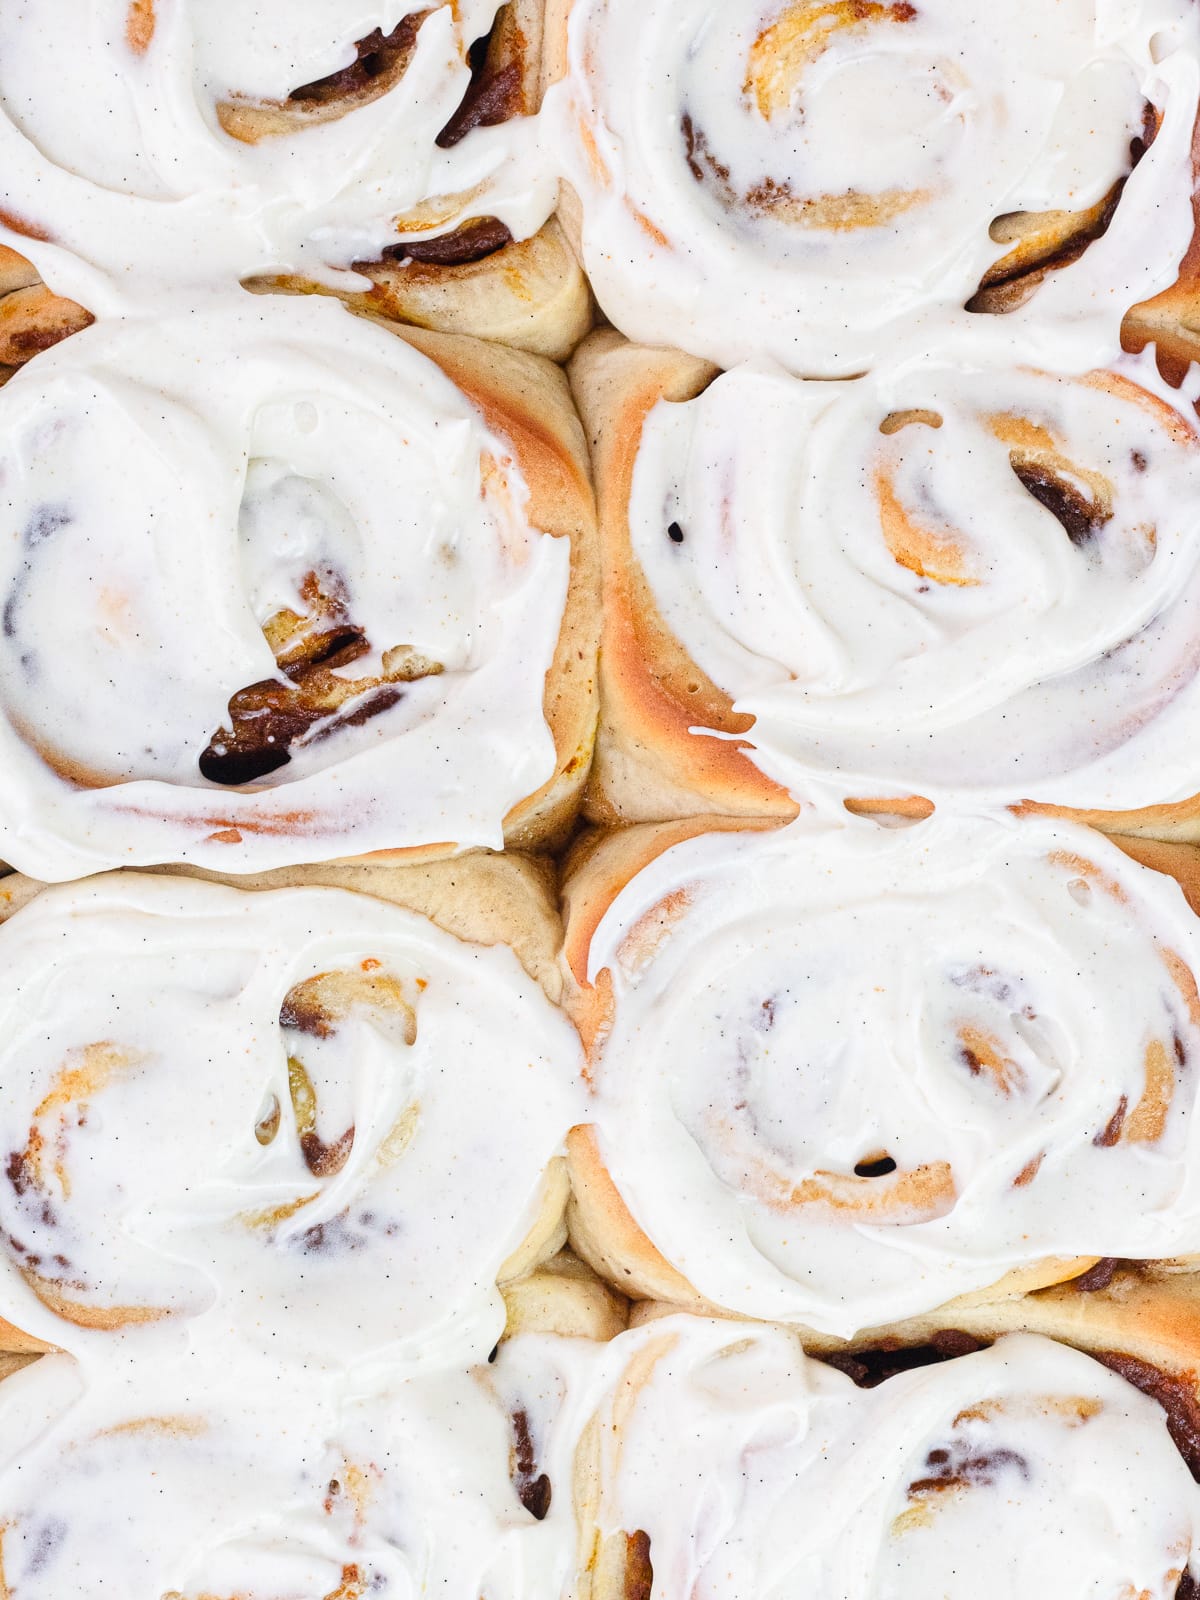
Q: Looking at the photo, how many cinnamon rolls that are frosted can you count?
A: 8